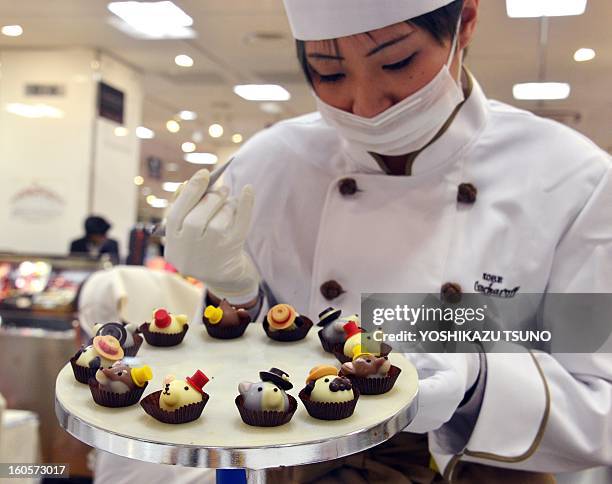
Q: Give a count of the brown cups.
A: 12